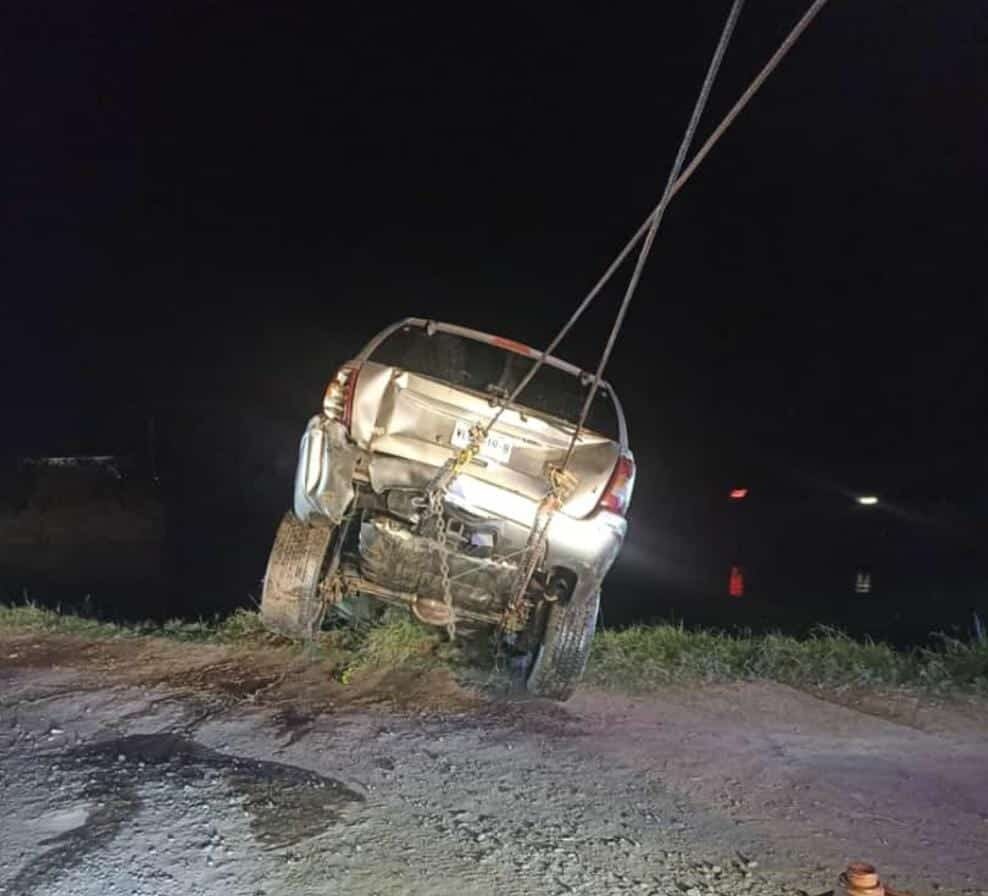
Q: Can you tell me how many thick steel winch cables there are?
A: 2